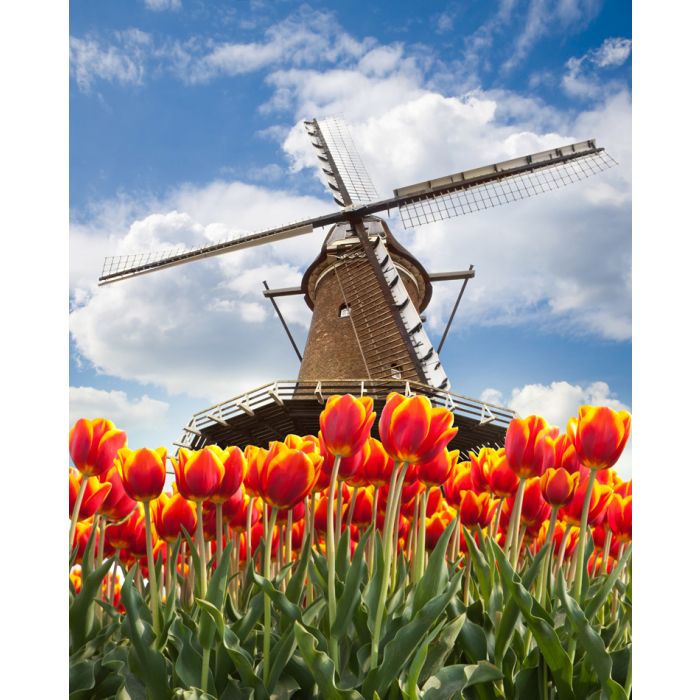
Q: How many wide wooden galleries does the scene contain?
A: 1